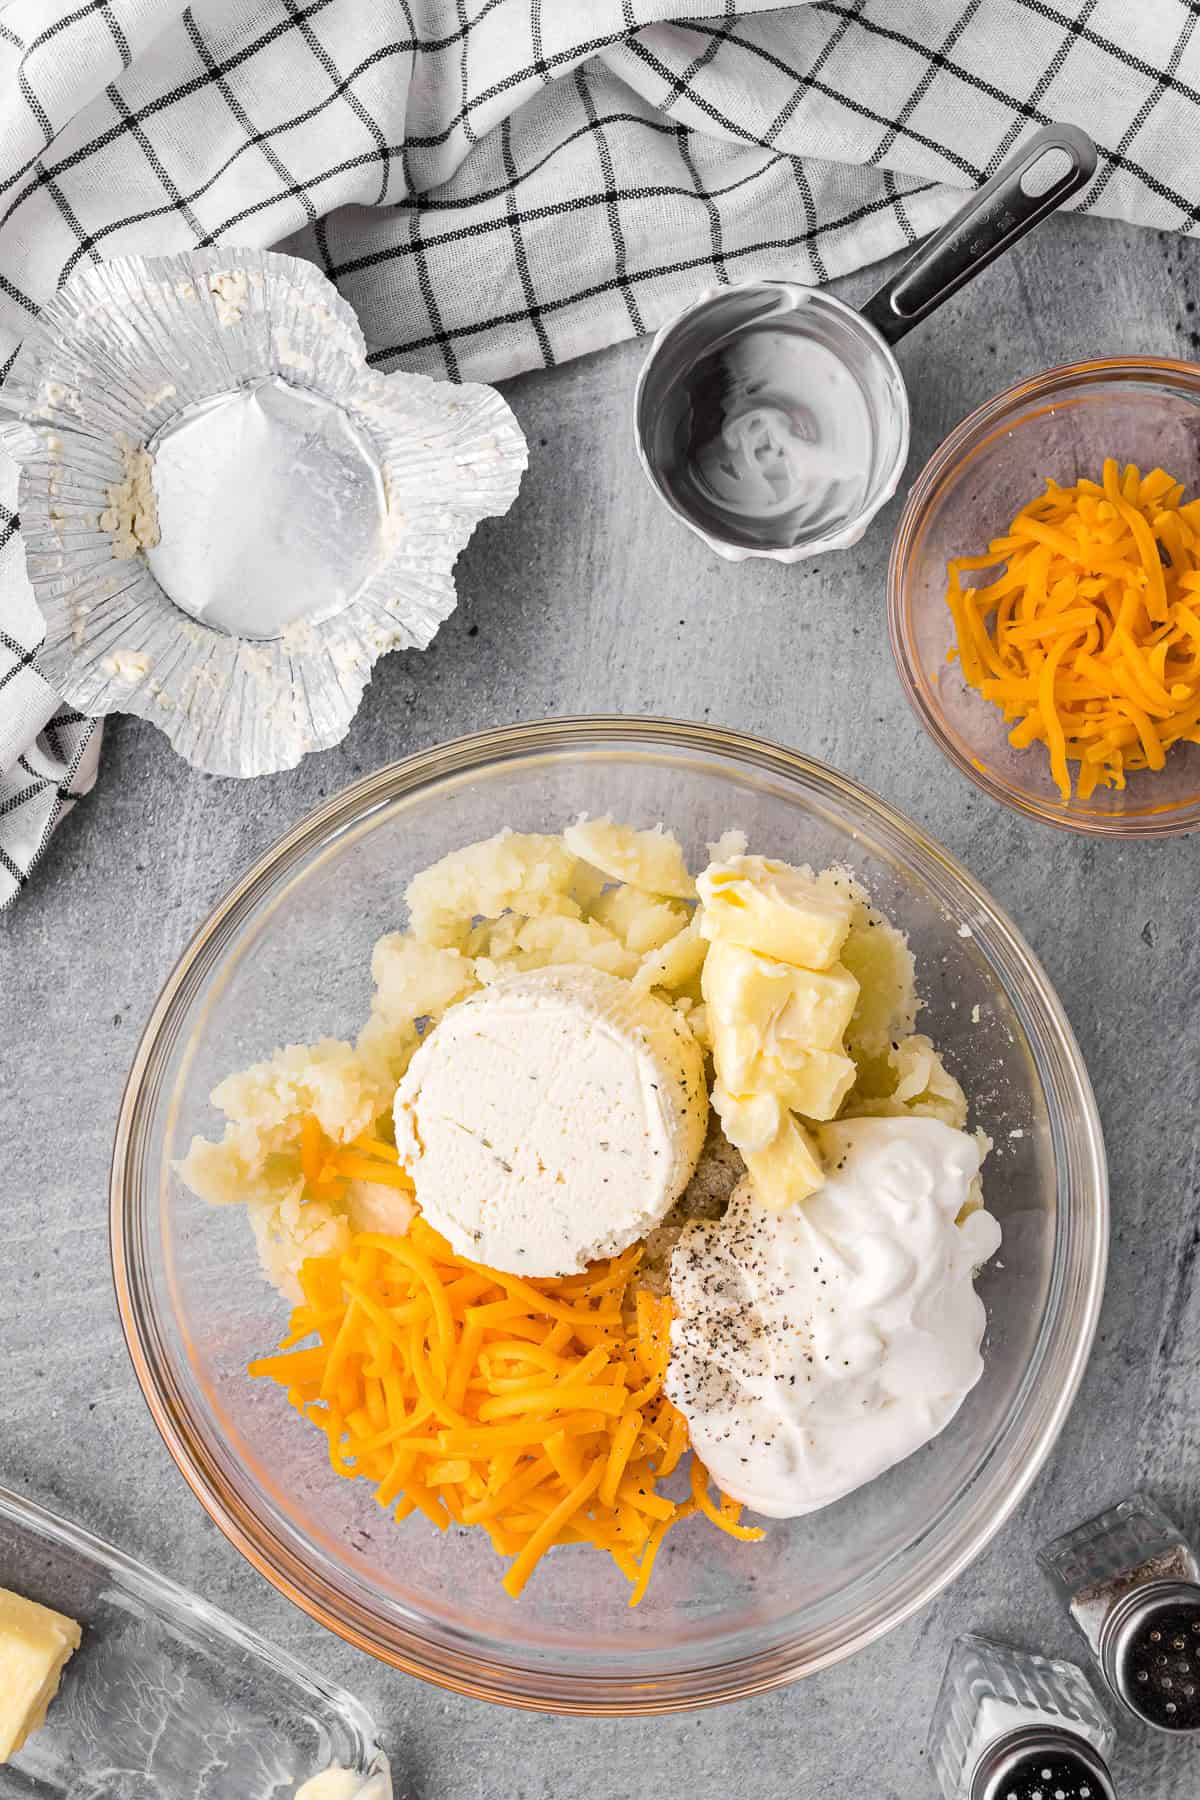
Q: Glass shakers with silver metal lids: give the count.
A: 2